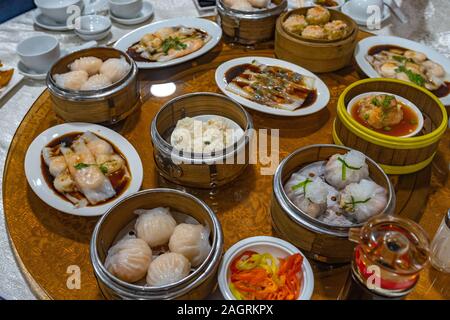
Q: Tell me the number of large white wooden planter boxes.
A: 0